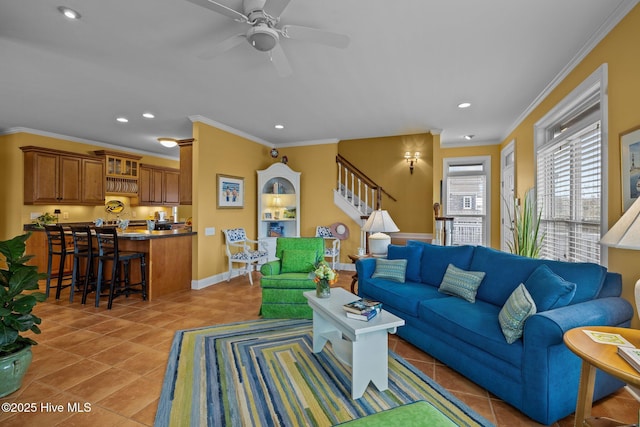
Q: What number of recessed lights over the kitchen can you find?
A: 2